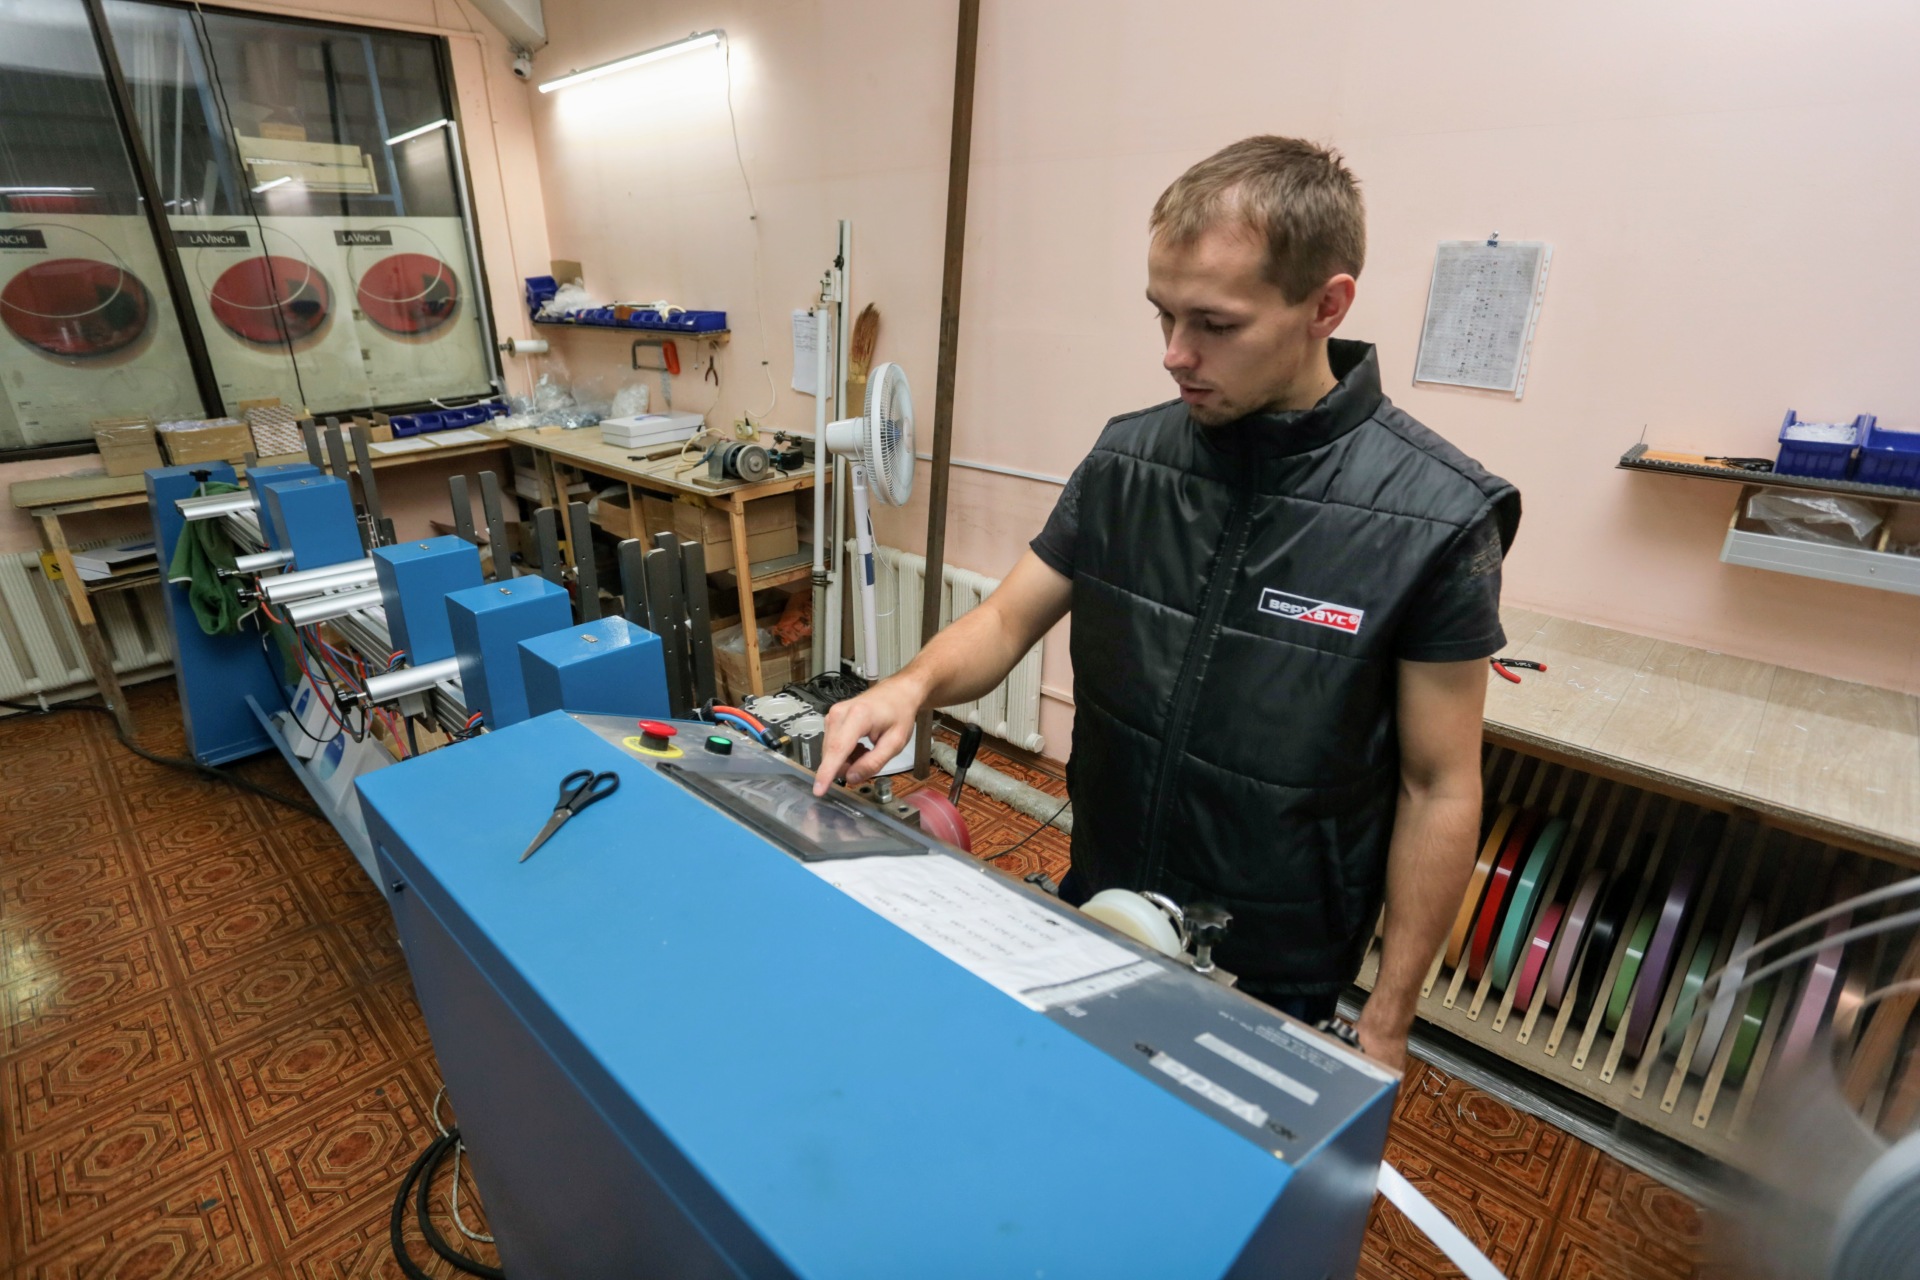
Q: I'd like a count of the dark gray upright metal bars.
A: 12